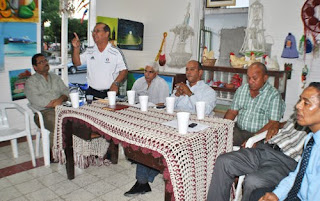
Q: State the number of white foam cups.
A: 7